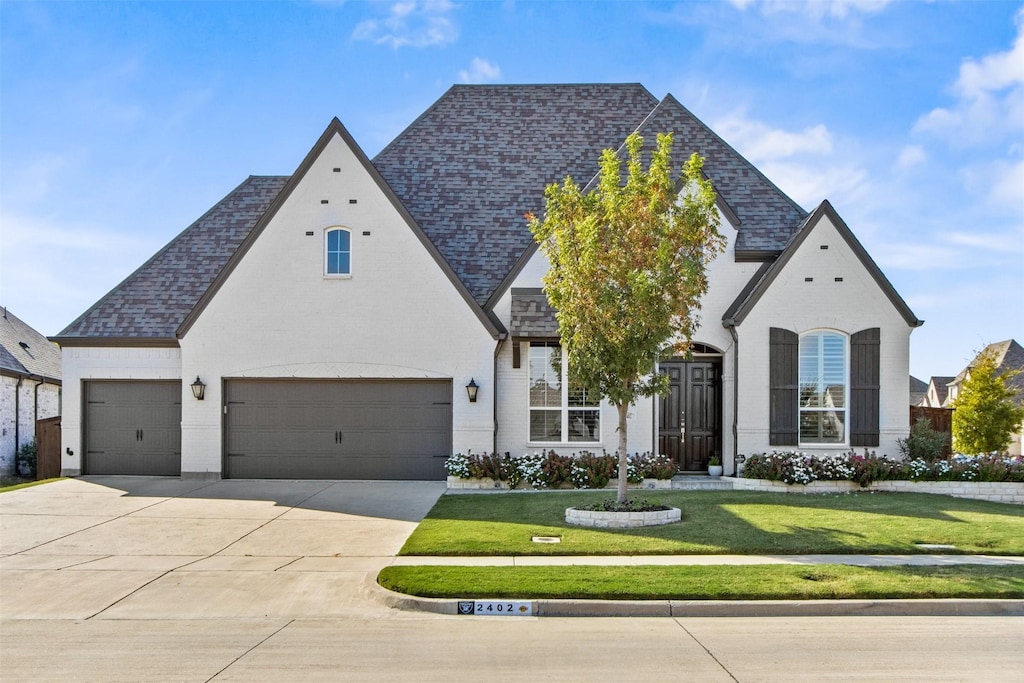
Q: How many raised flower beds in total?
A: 3